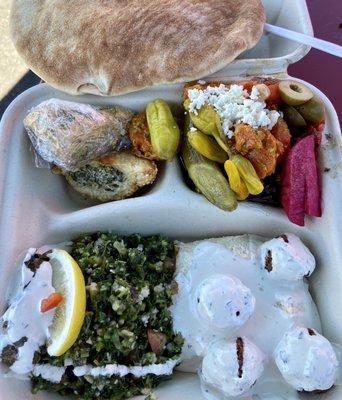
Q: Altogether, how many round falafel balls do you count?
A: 4